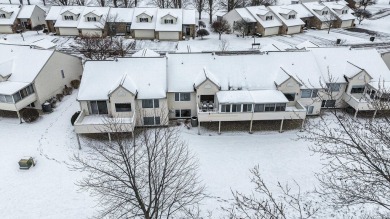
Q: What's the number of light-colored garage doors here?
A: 9